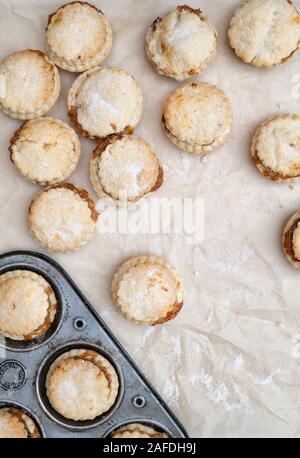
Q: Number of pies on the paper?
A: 12